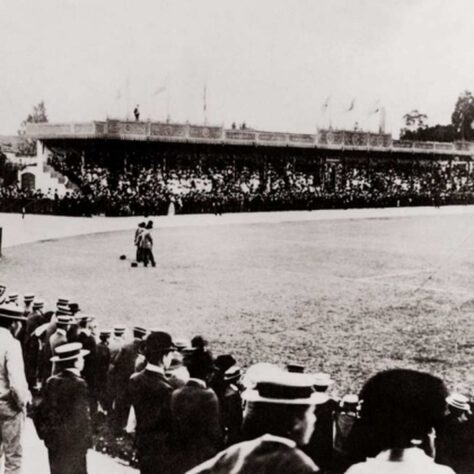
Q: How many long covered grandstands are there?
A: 1